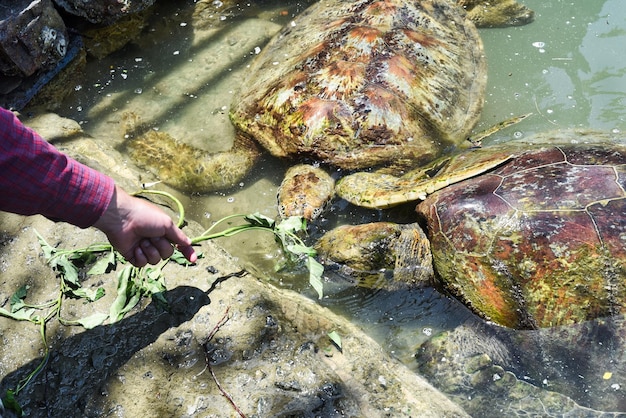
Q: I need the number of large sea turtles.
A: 2